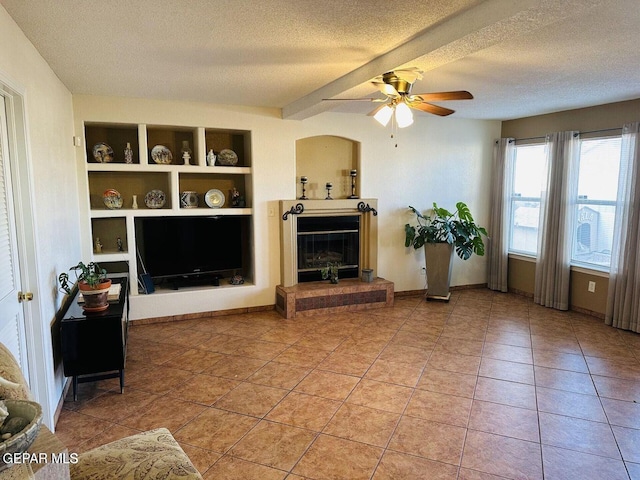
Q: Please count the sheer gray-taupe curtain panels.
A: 3